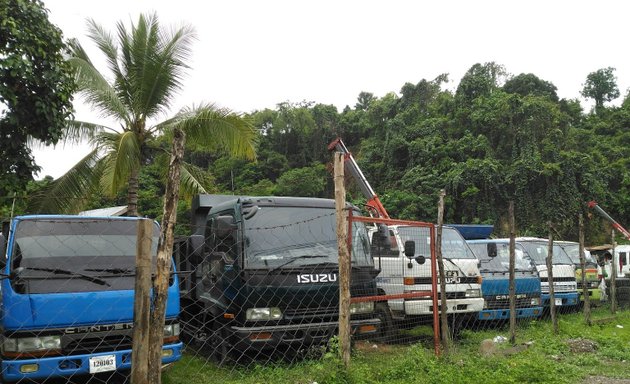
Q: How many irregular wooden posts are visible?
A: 8